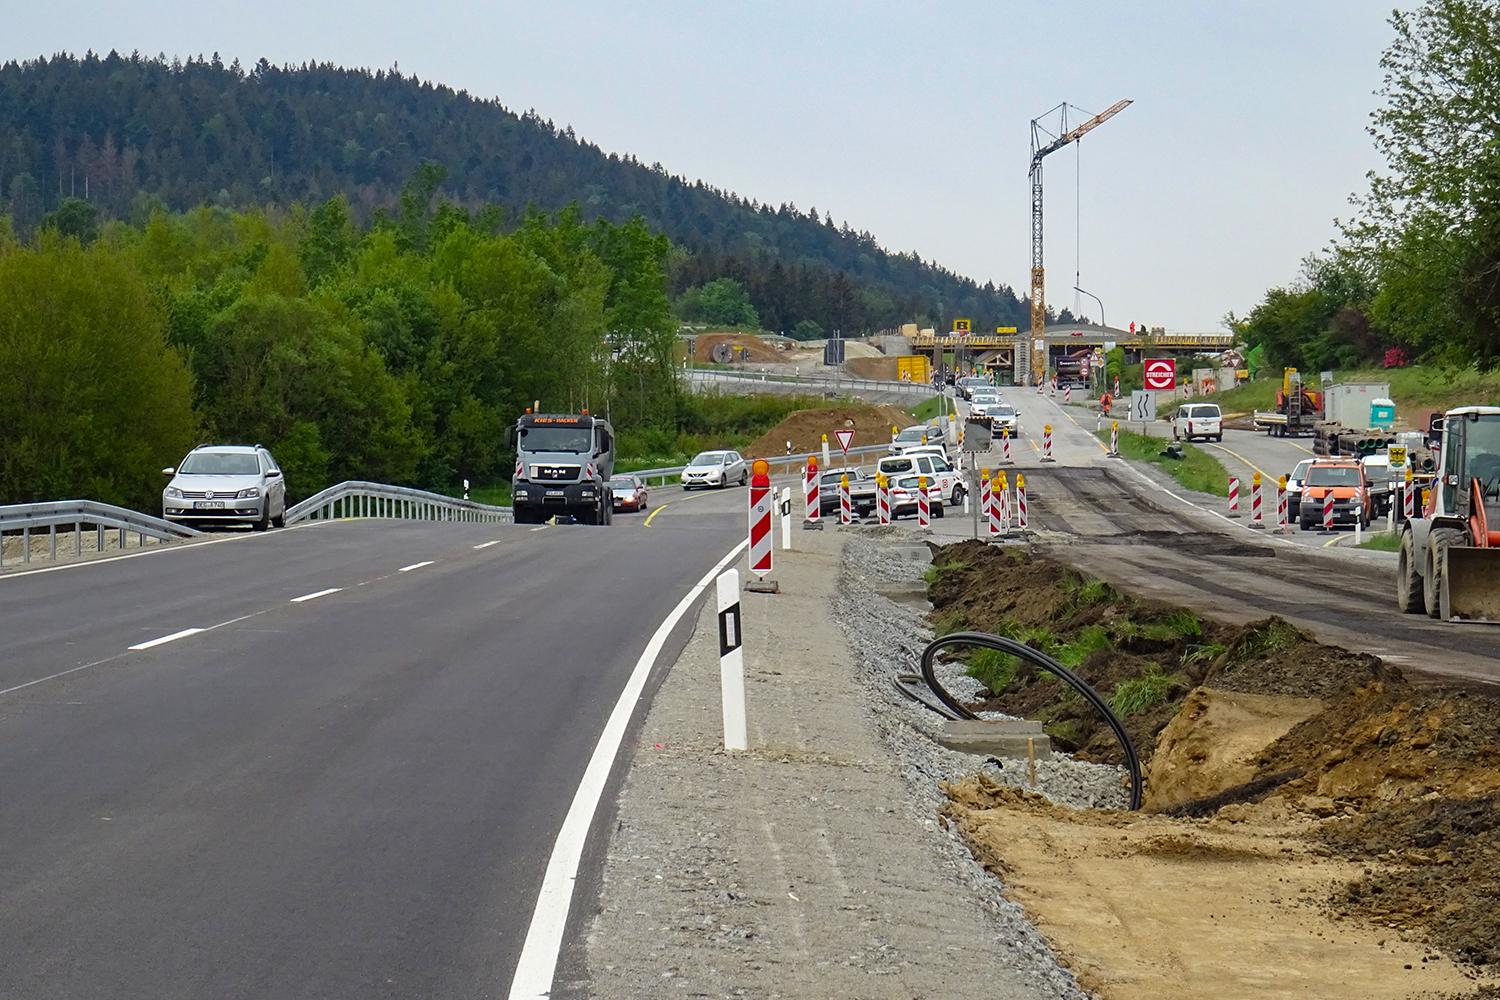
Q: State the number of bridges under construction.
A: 1